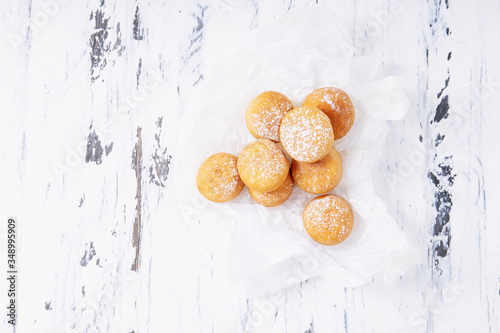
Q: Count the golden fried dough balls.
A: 8